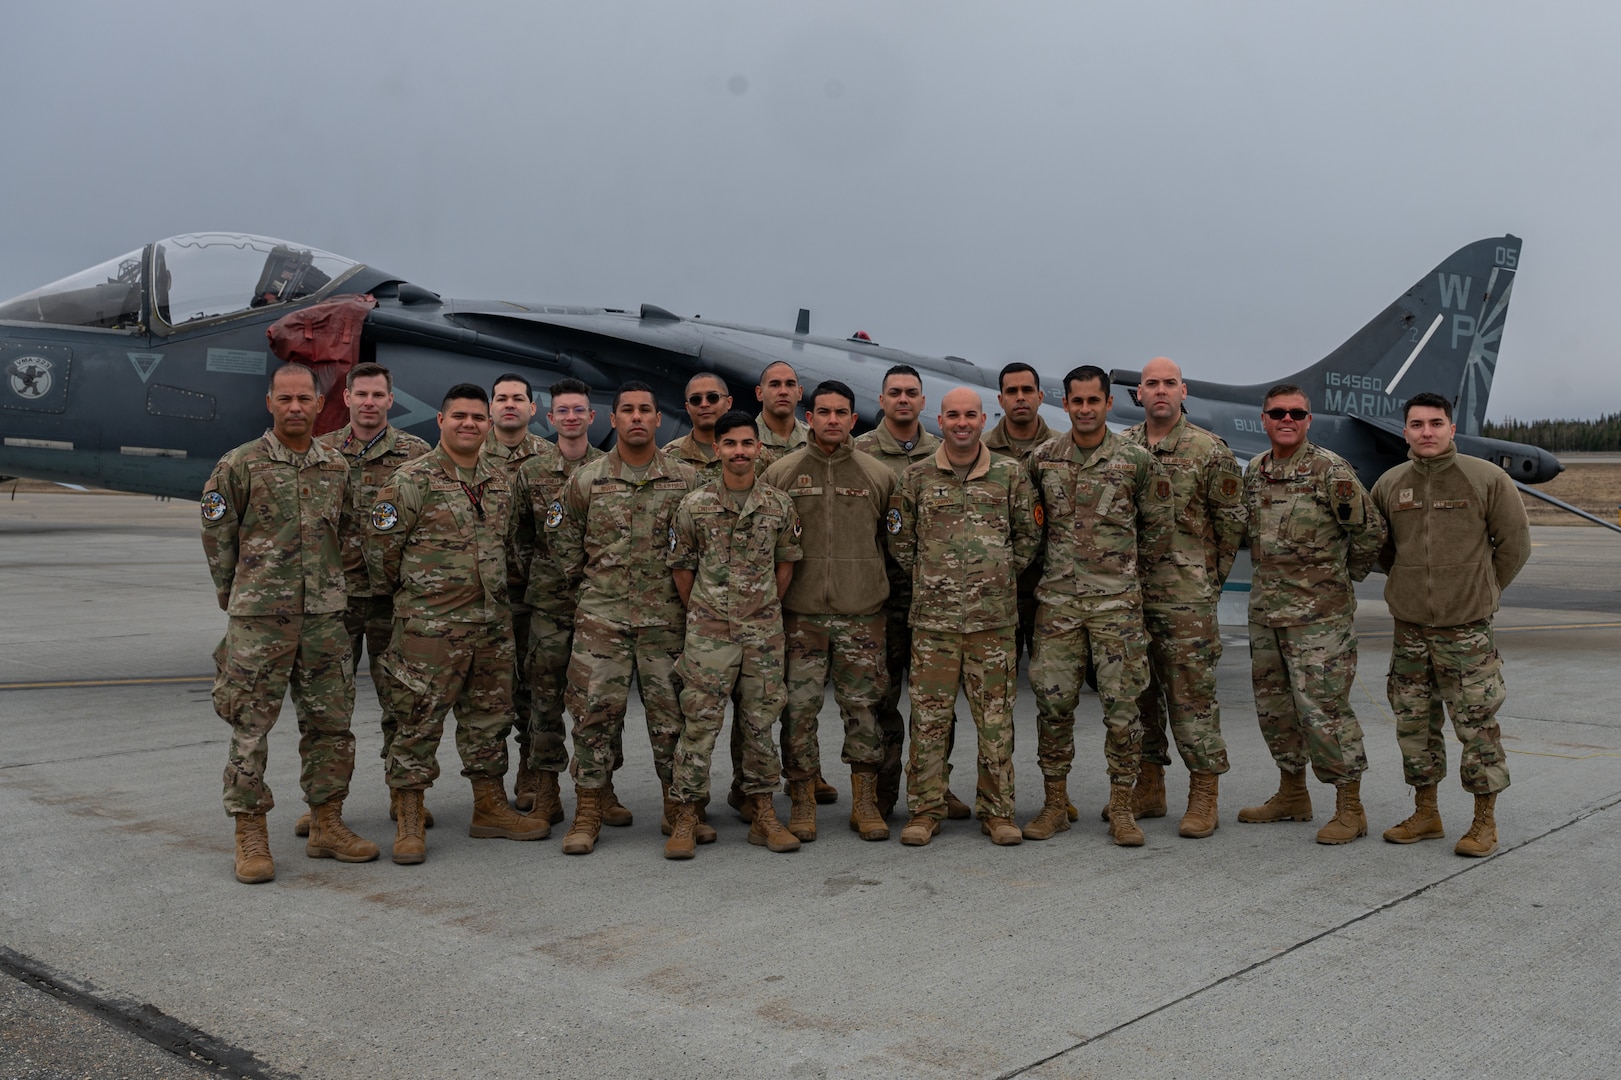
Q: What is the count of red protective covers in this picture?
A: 1